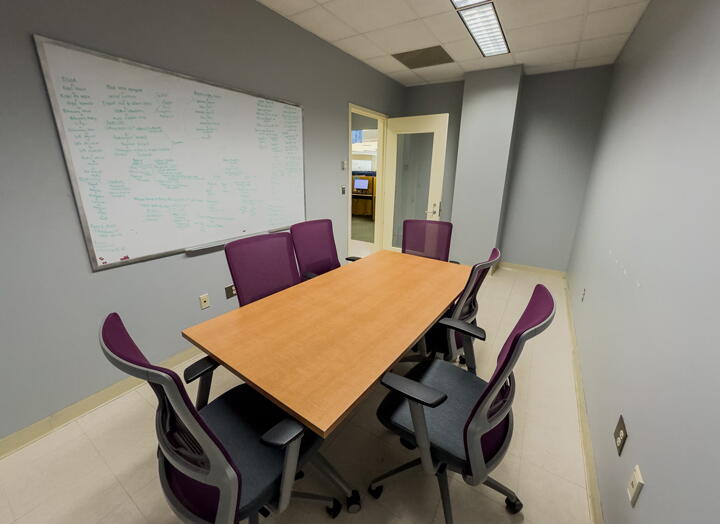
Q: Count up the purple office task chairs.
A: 6